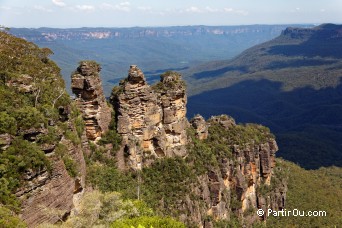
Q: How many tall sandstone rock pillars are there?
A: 3